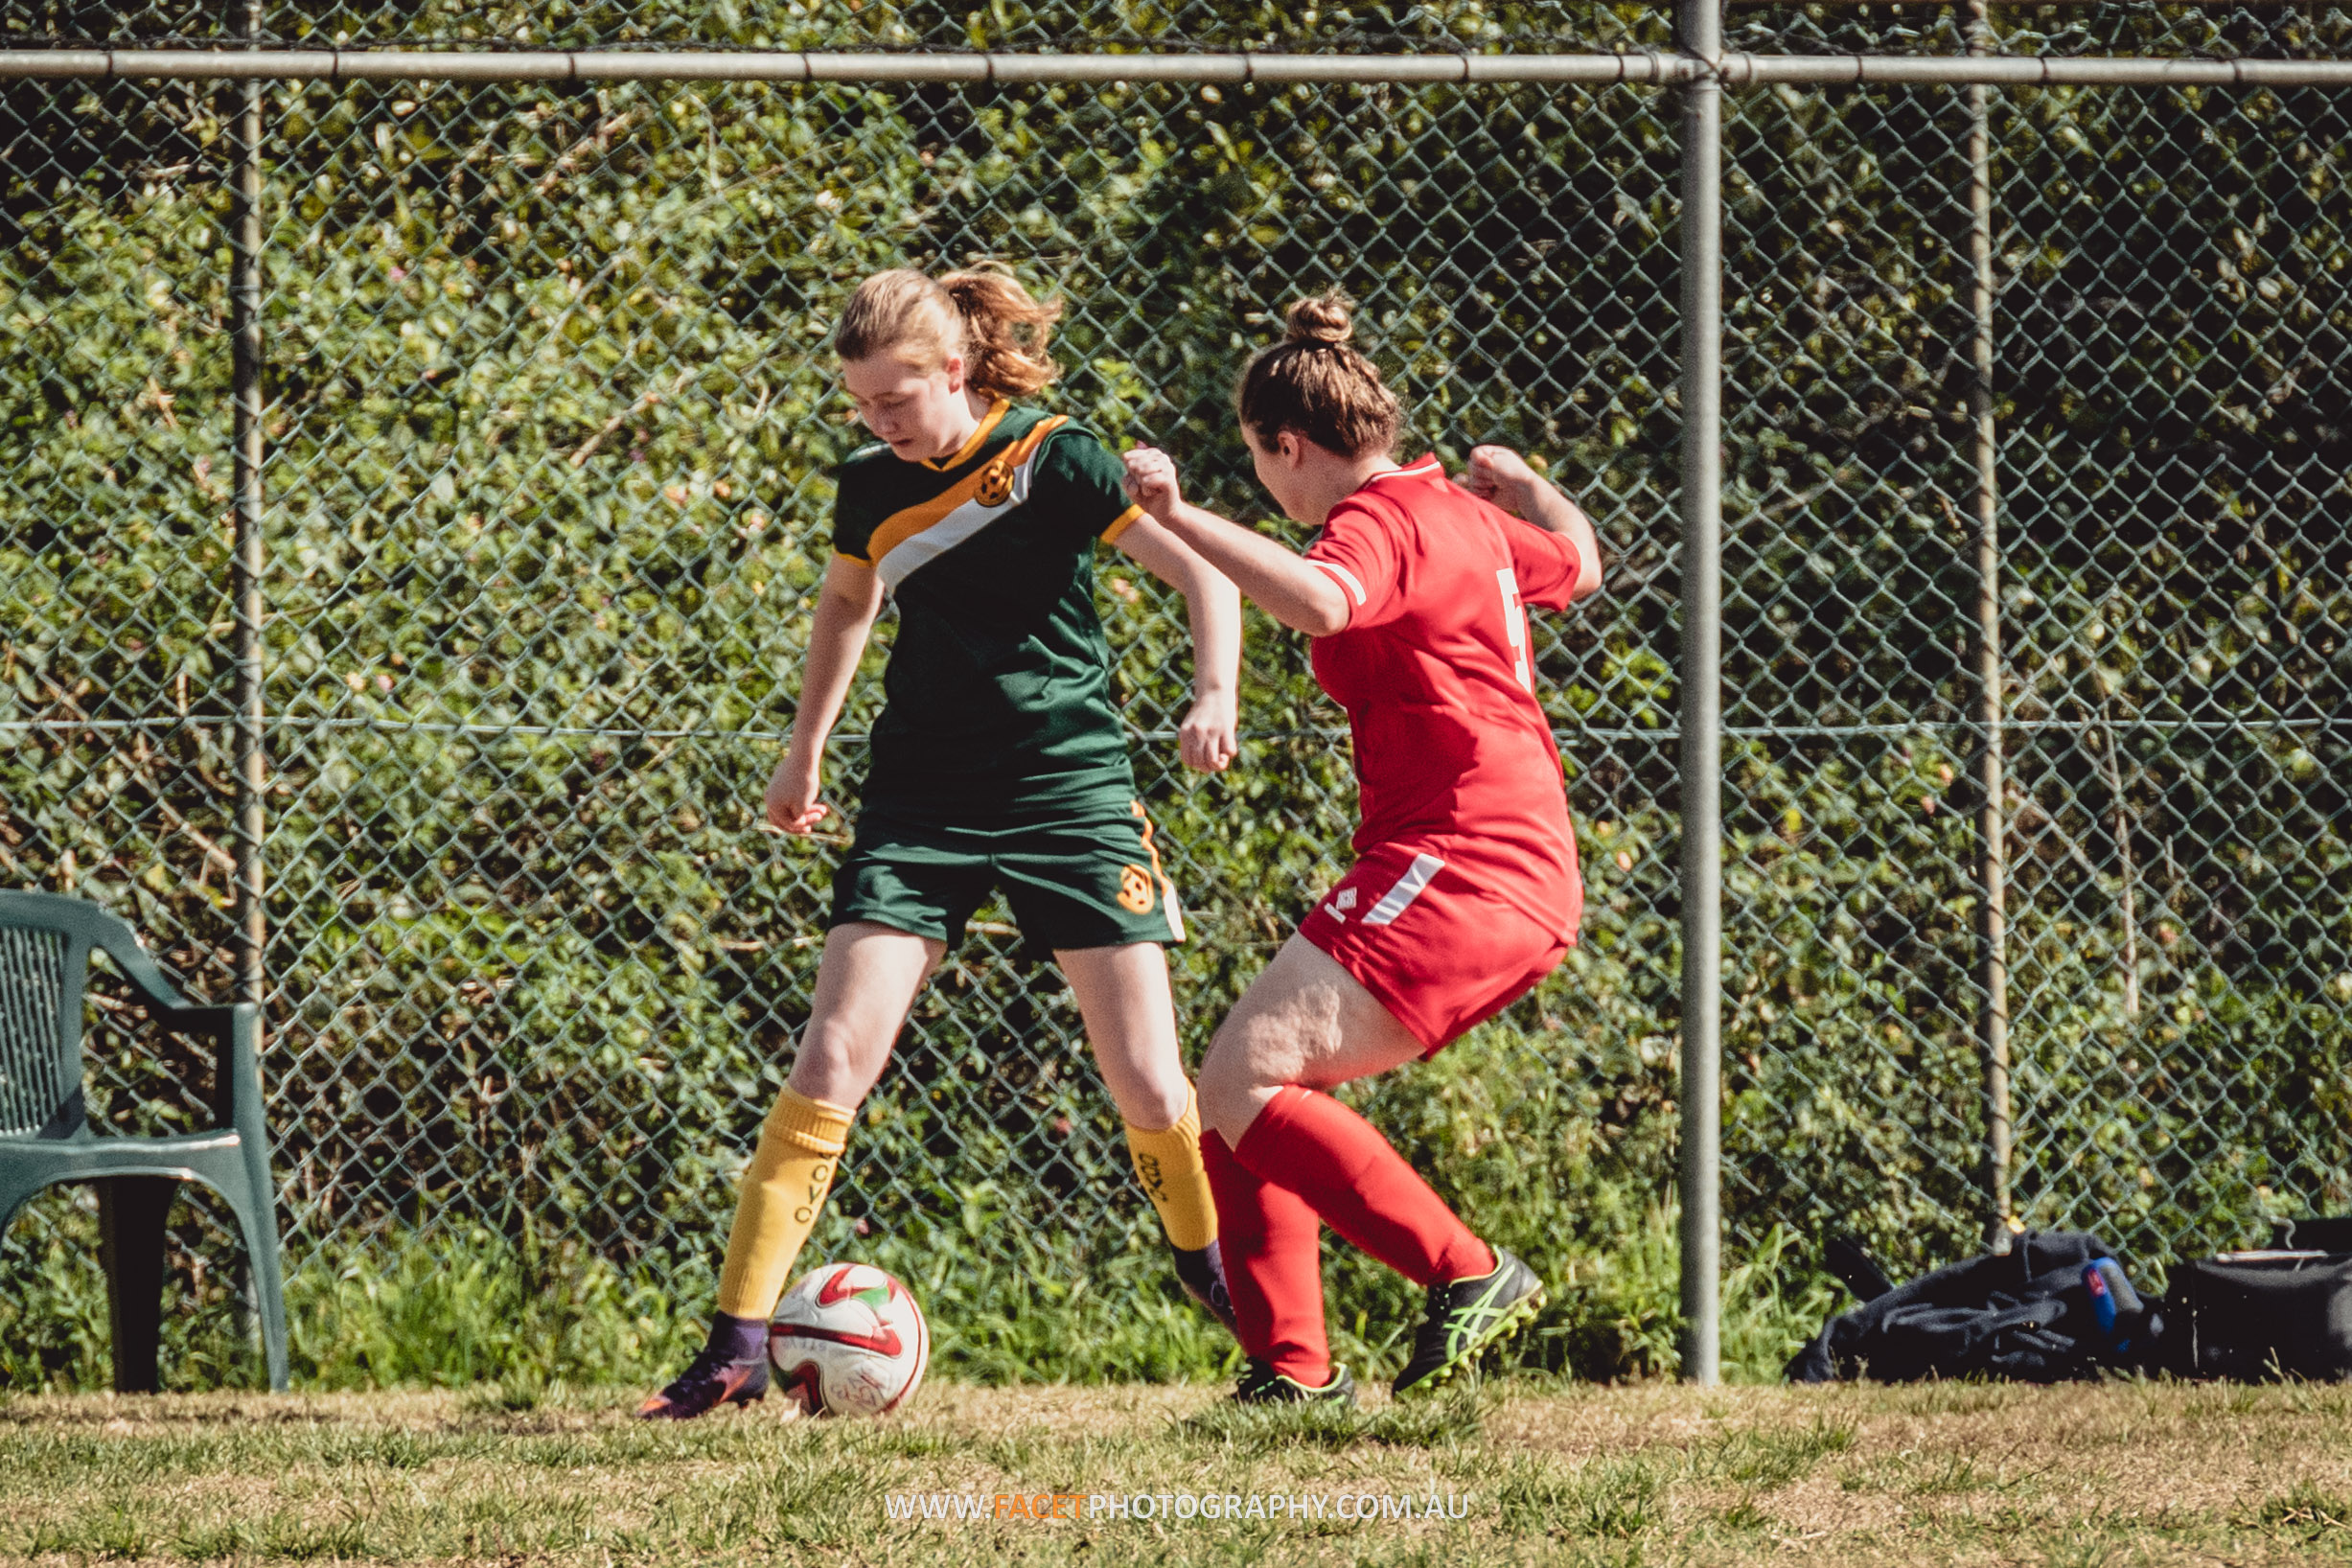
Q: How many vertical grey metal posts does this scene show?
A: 3